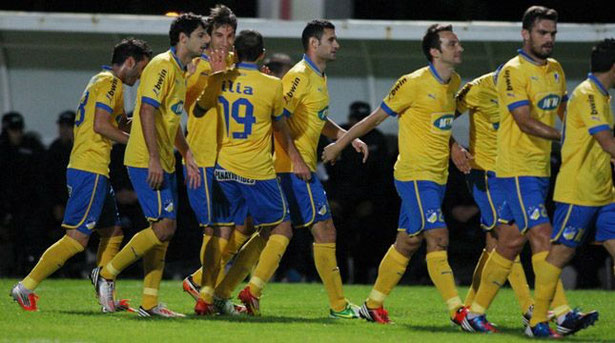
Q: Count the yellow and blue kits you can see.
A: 9